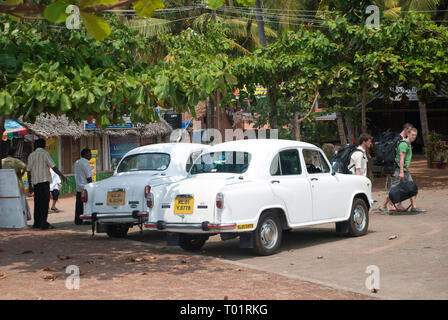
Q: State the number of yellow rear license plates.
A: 2